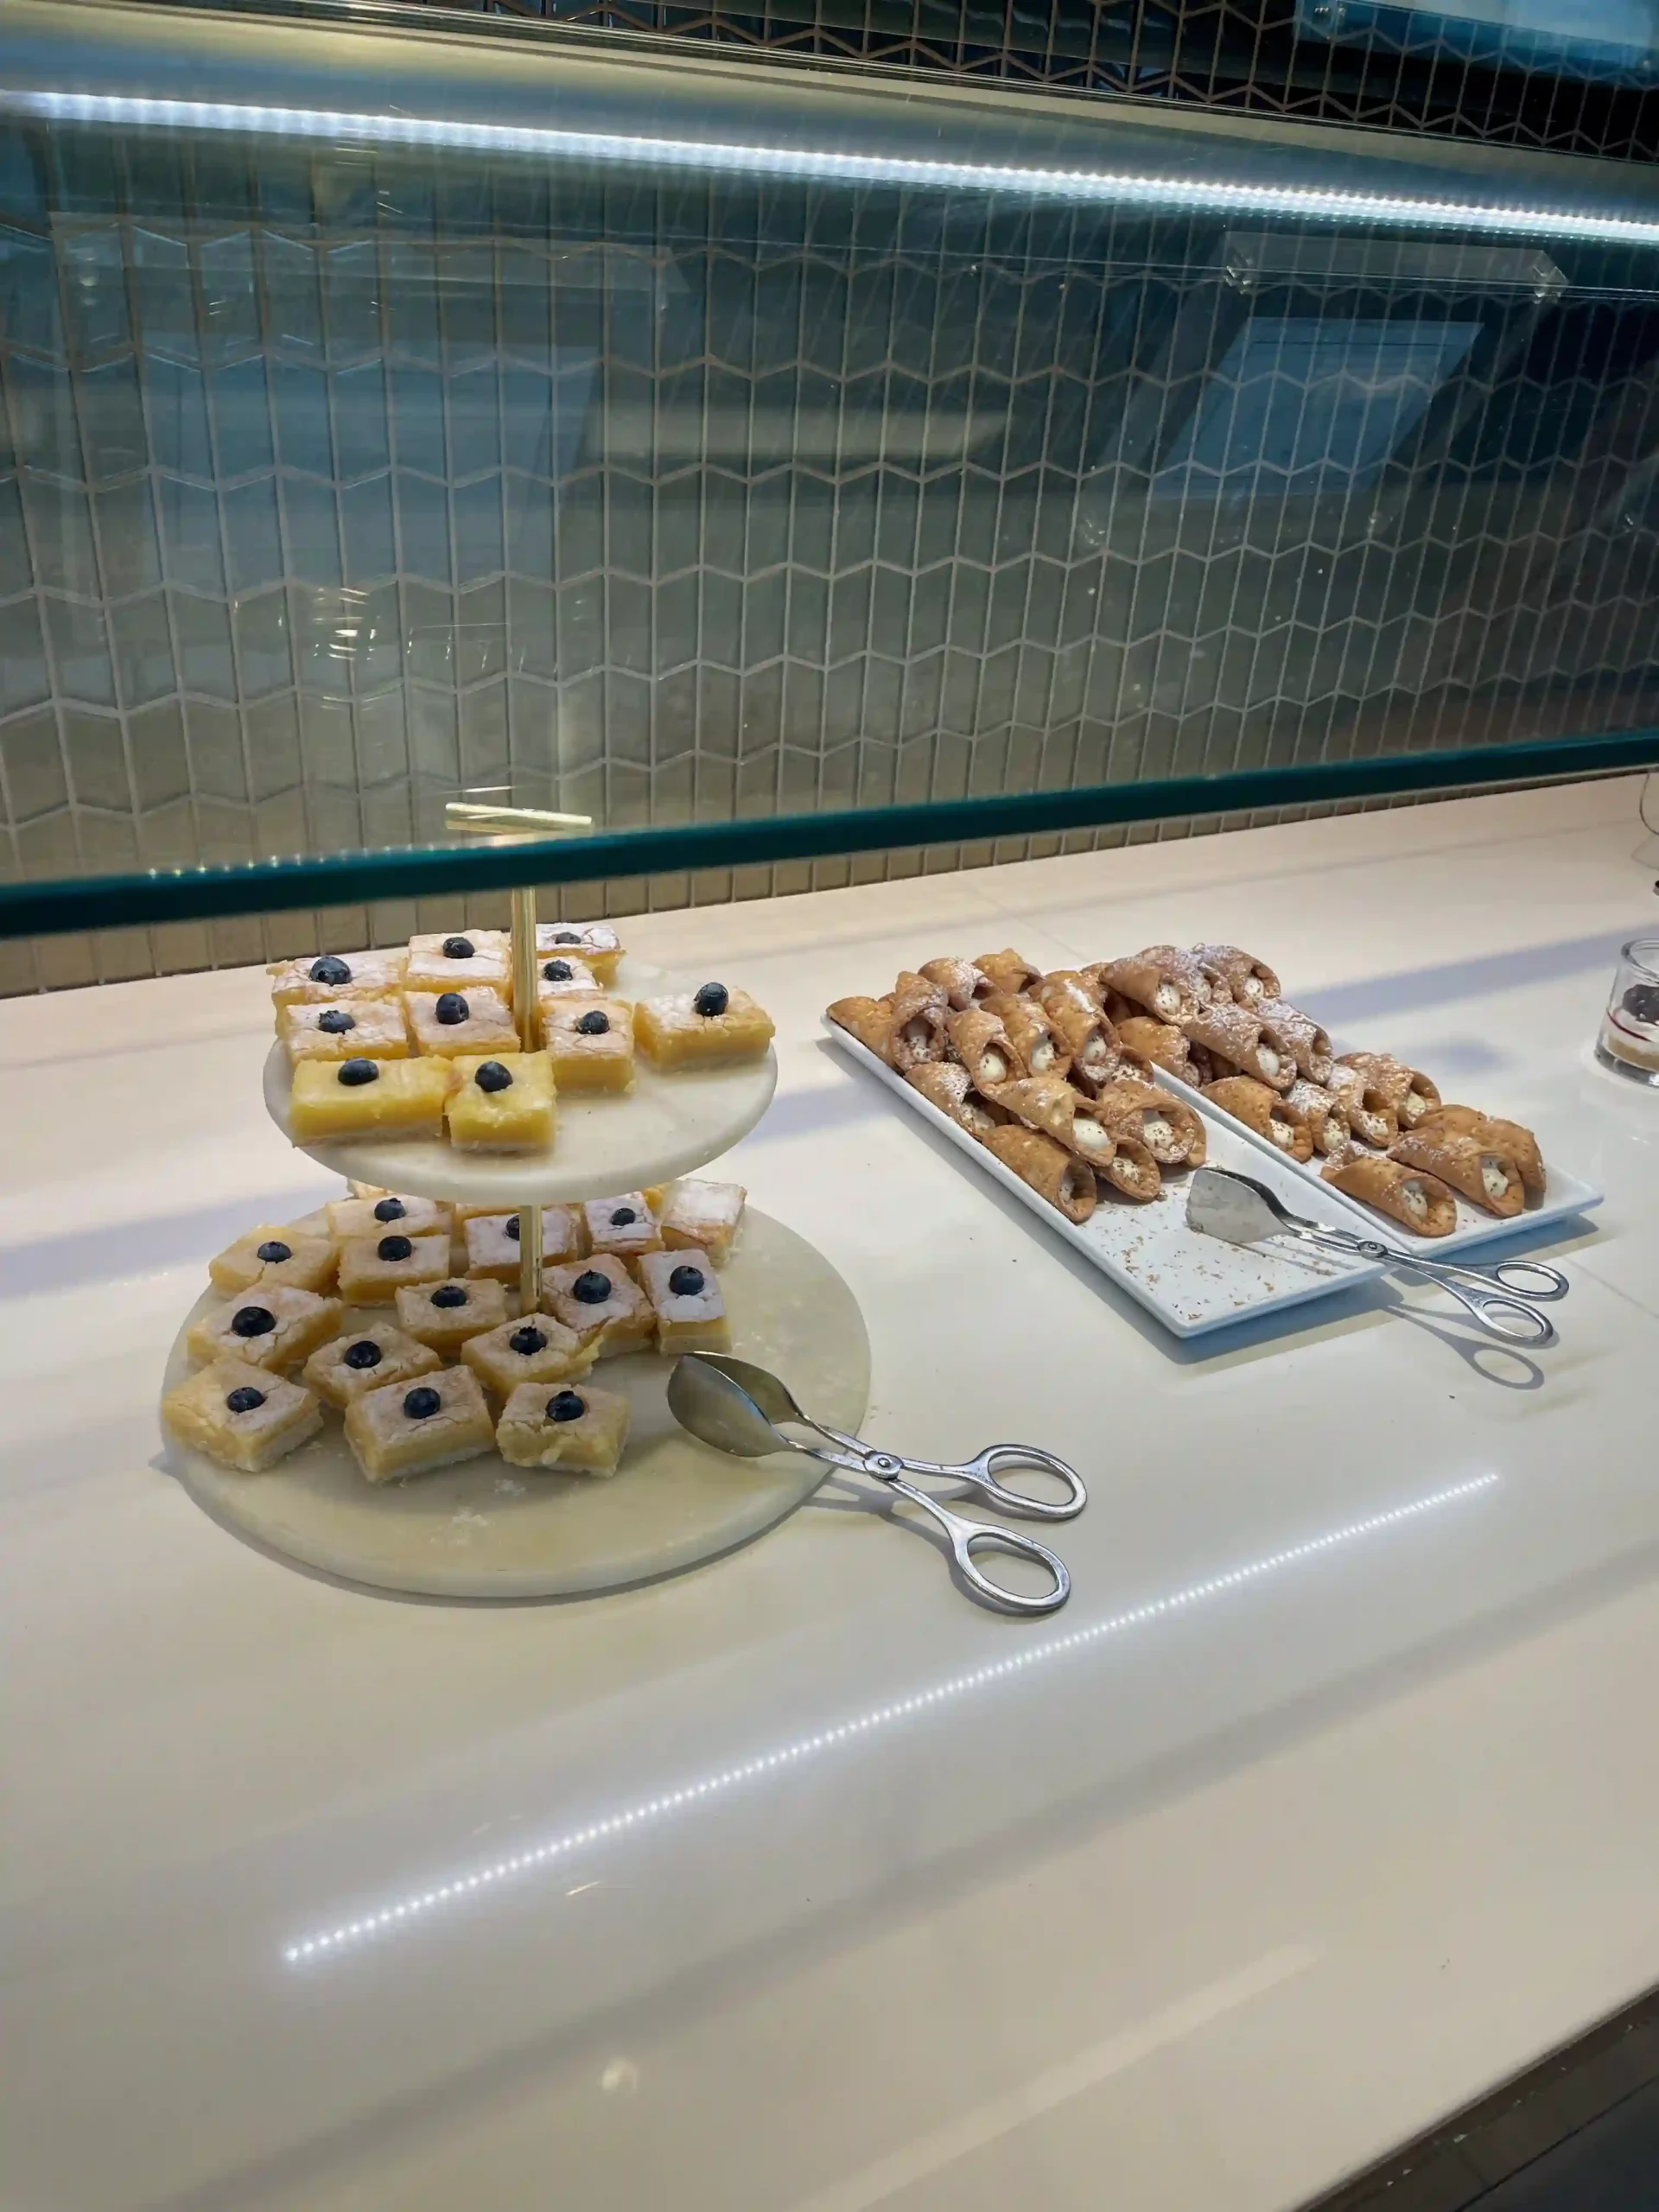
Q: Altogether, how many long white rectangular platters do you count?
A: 2